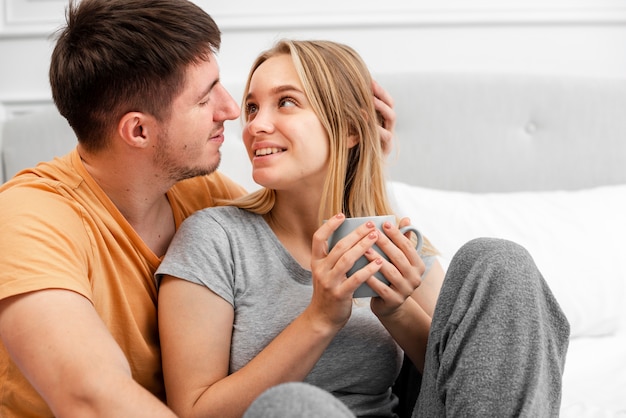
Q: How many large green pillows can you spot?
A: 0